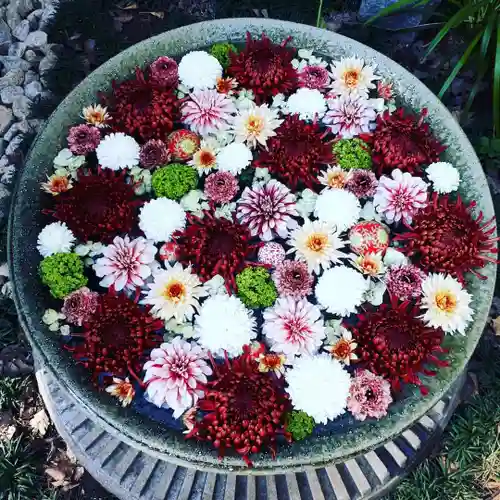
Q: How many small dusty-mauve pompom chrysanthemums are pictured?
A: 10